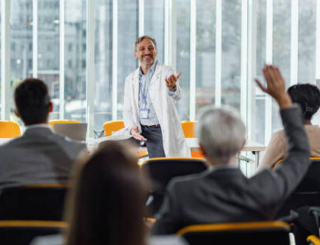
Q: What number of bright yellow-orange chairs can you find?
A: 4